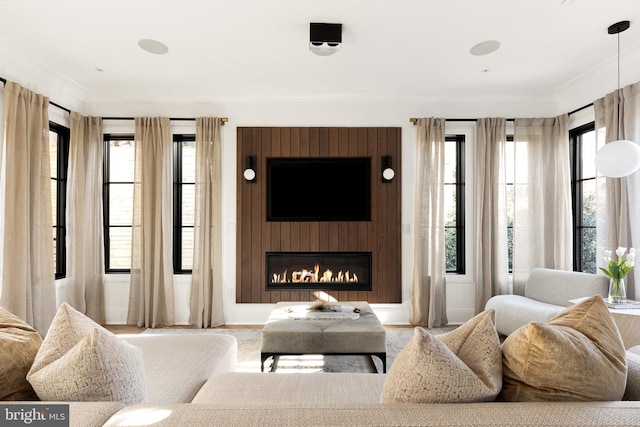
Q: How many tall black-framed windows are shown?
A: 6